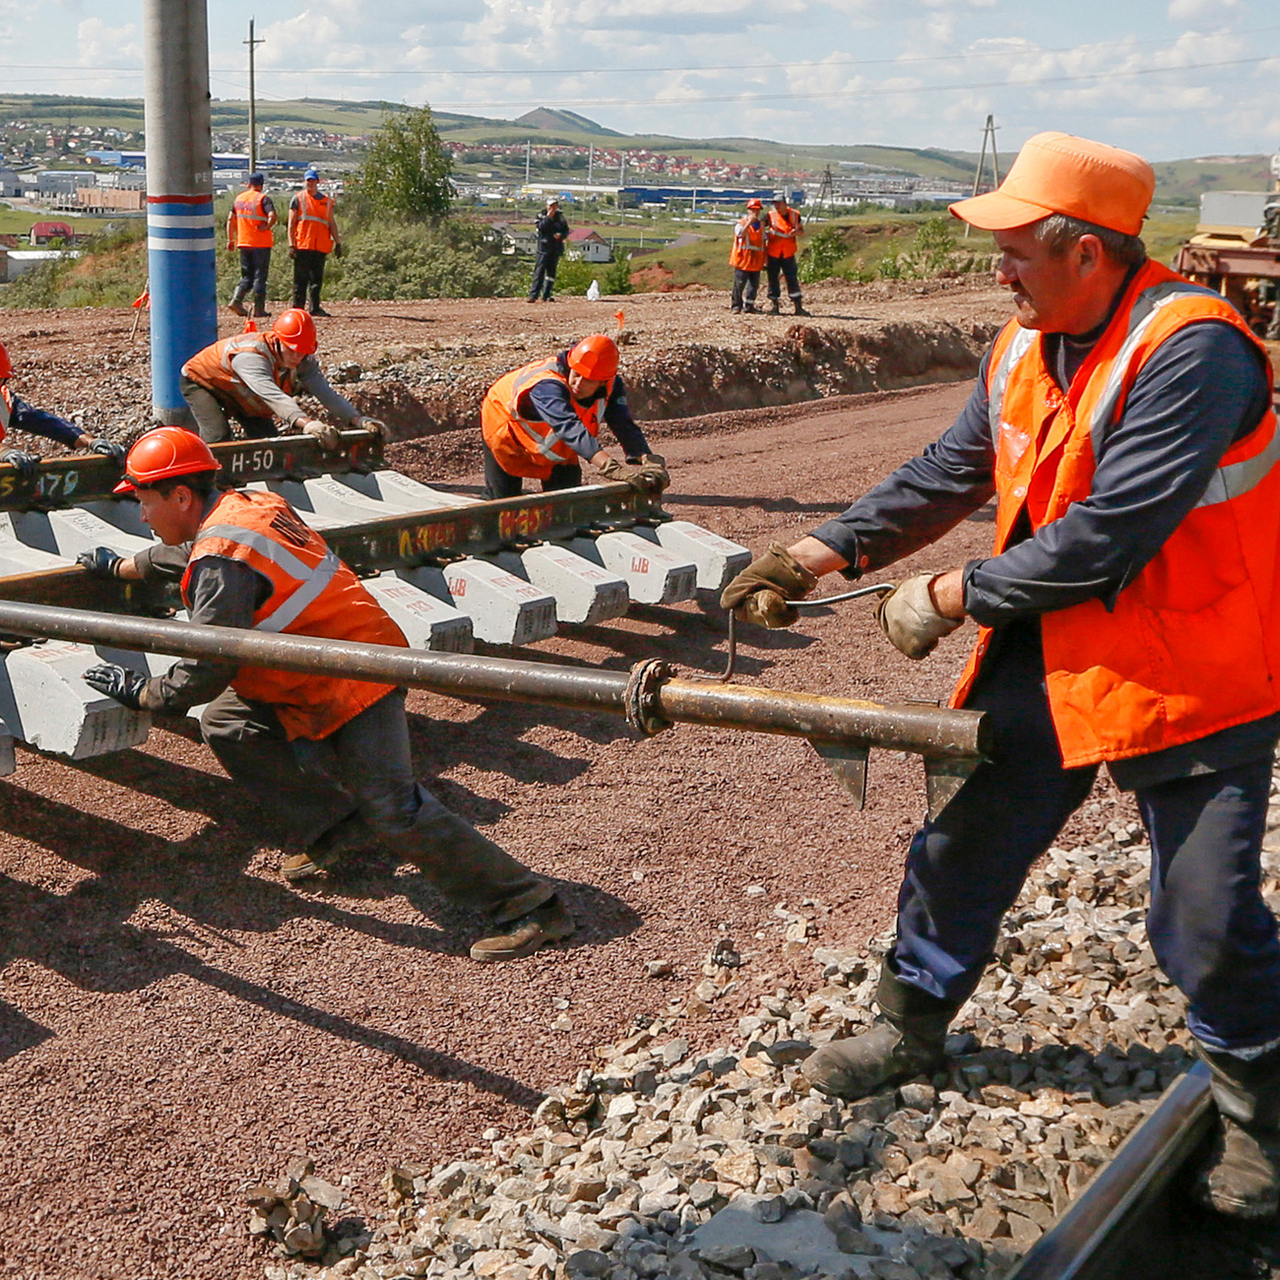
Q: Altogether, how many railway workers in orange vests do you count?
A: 9